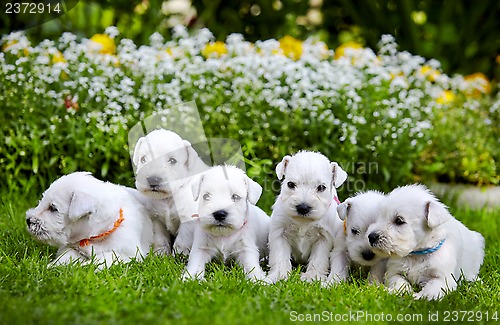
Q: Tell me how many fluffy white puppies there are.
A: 6